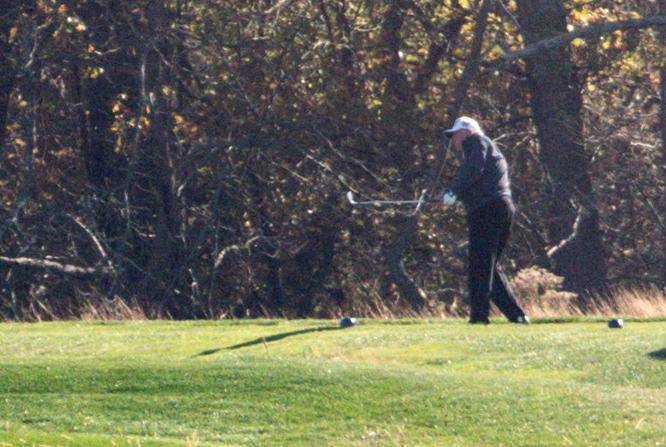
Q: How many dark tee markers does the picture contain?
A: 2